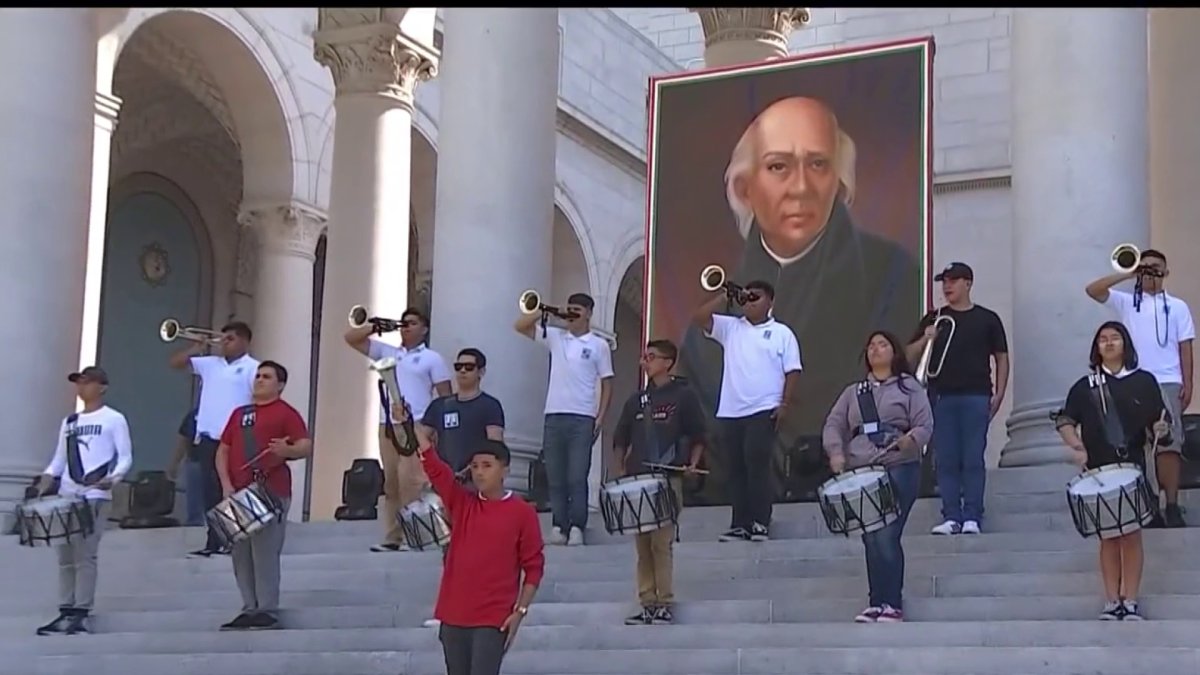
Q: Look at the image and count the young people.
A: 13